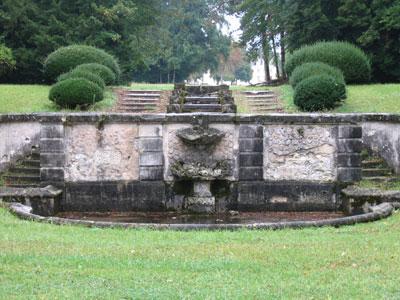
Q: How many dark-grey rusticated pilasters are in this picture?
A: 4